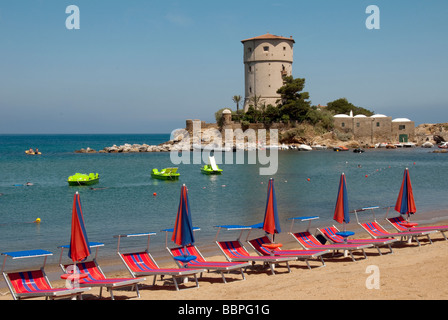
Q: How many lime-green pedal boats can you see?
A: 3